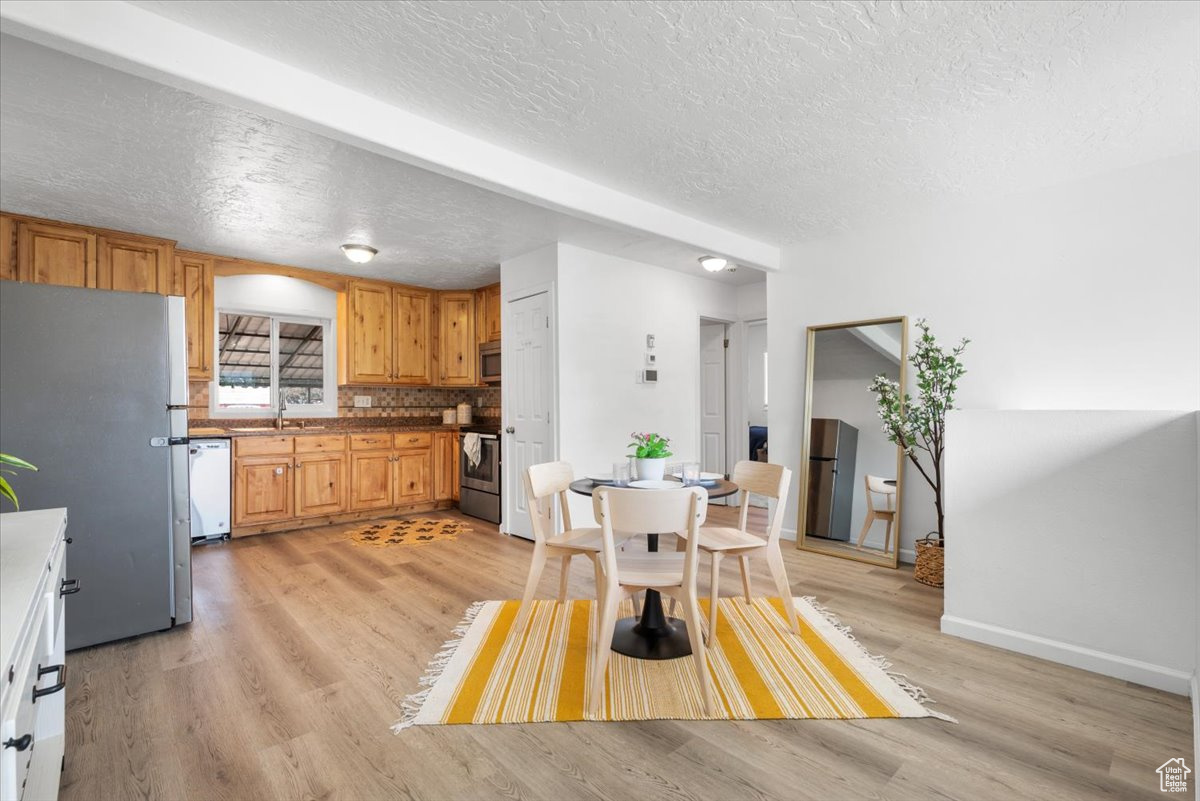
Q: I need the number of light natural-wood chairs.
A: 3